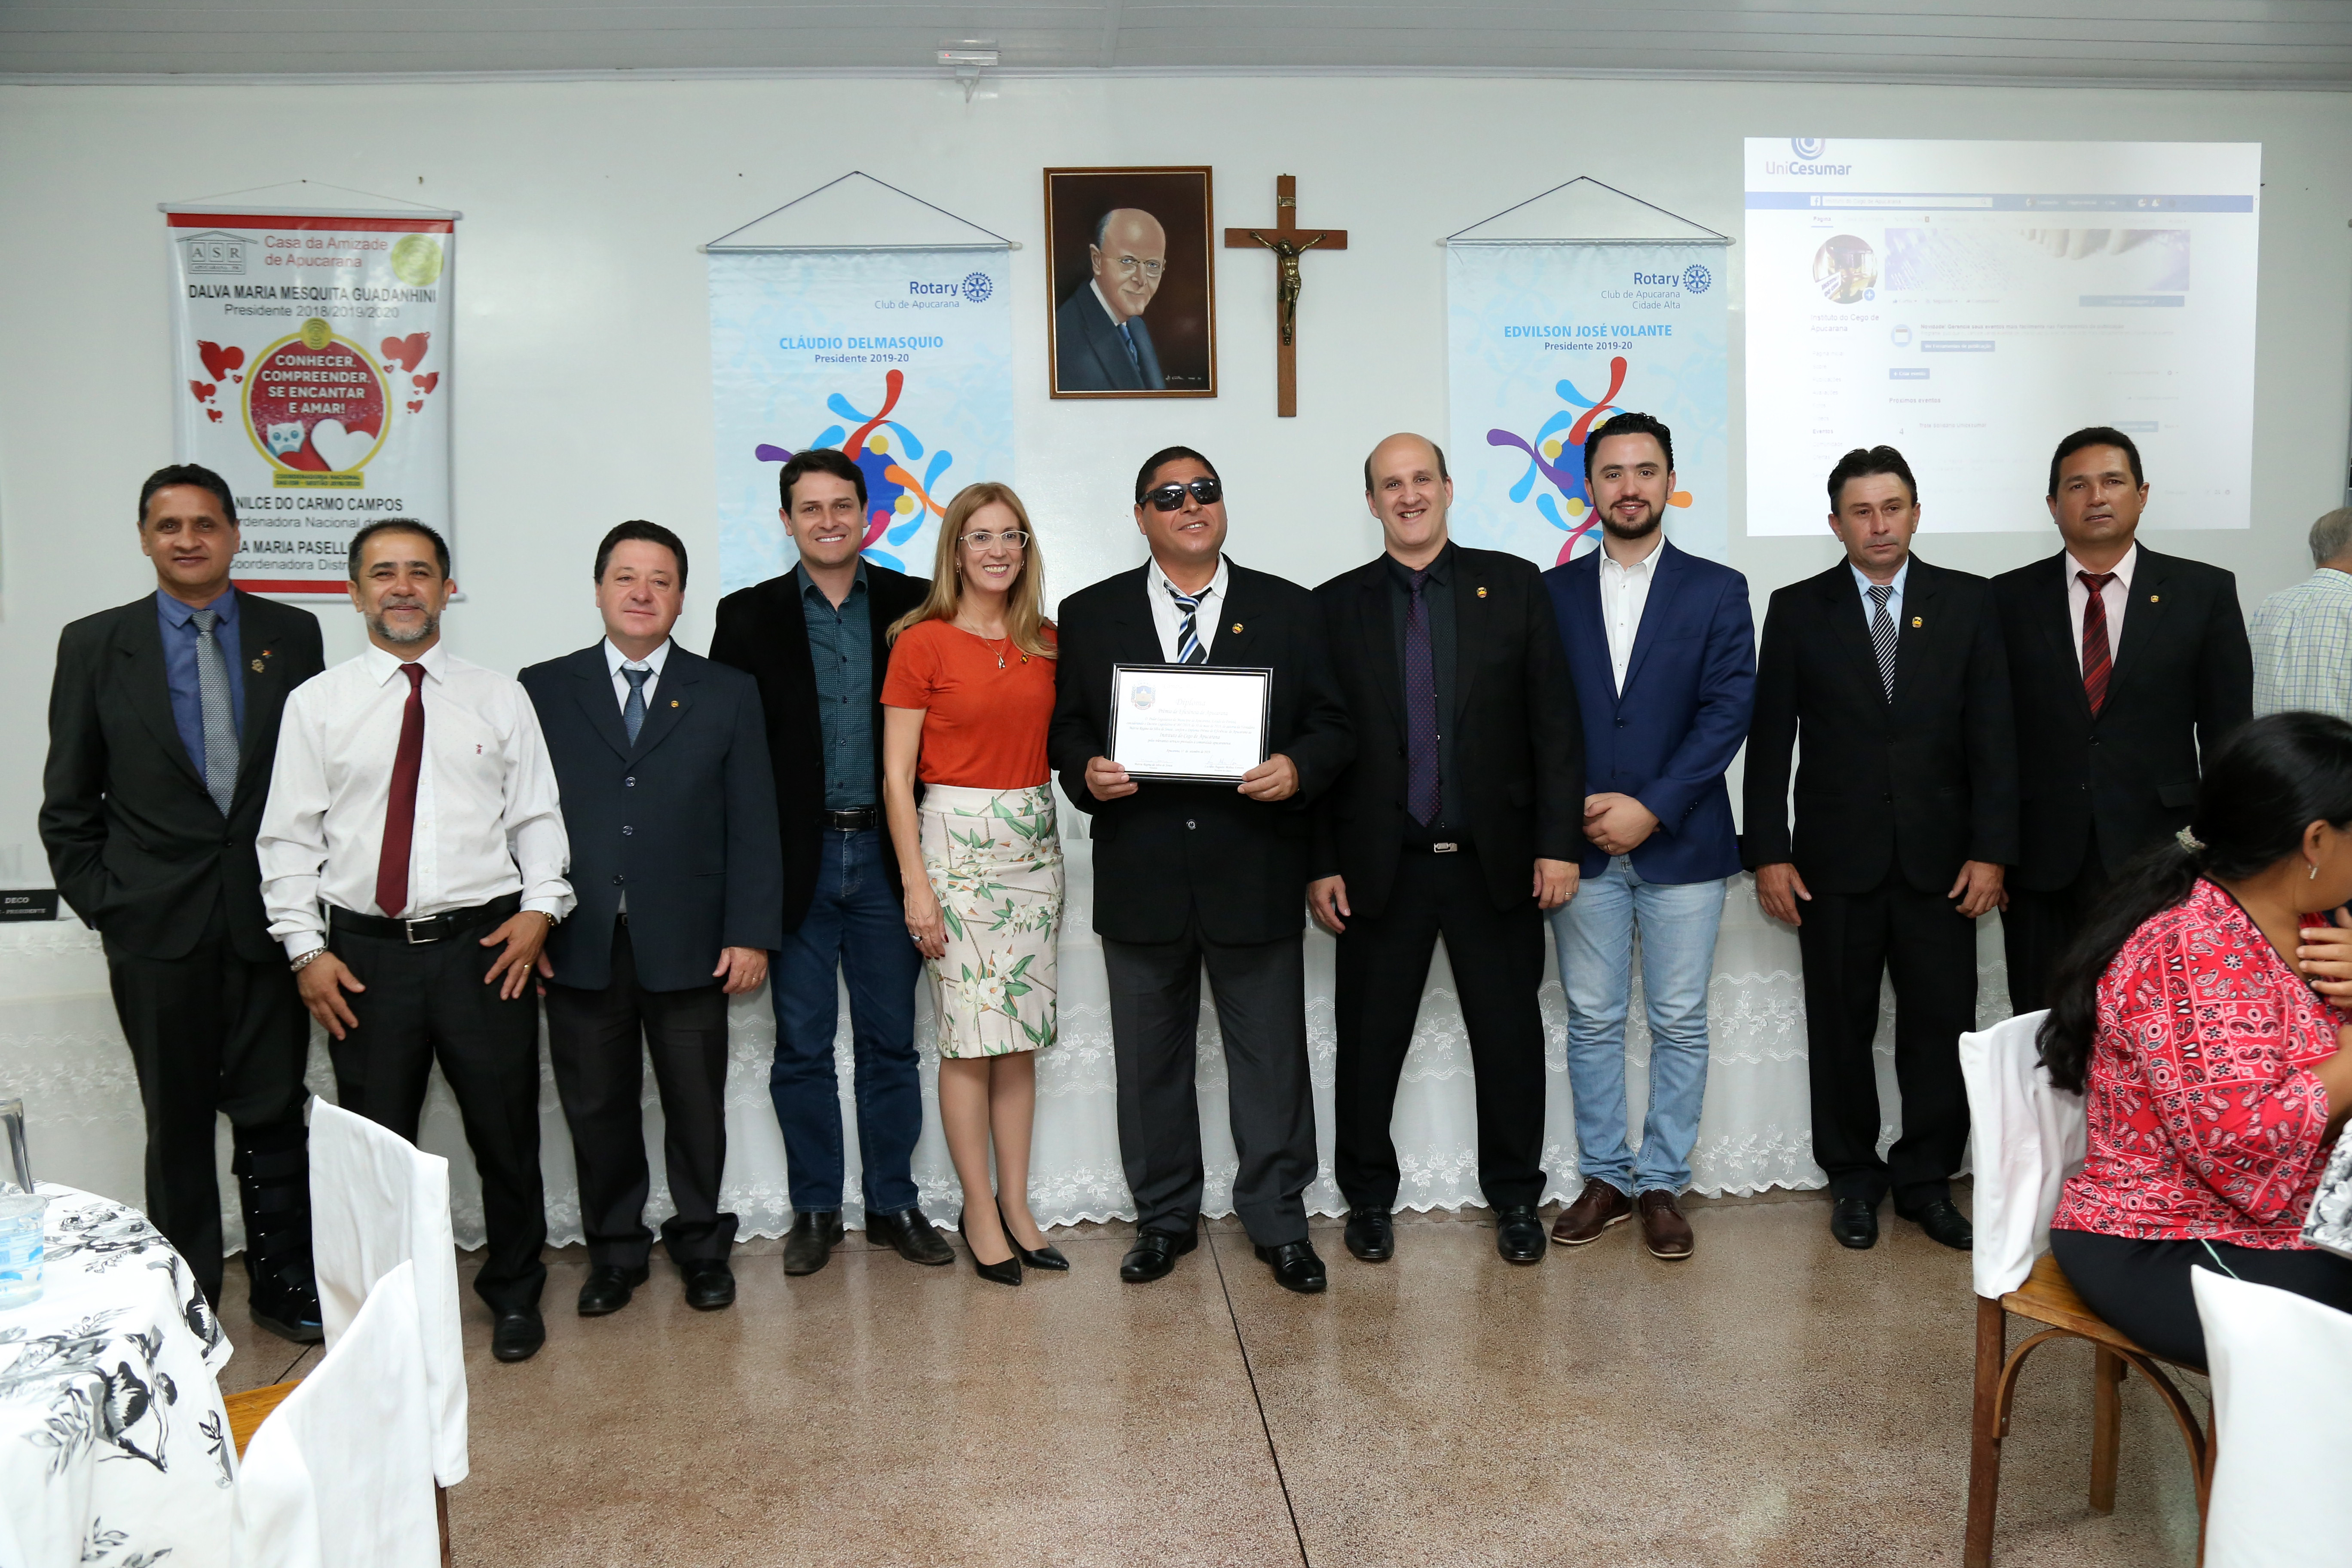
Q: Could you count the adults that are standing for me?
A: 11